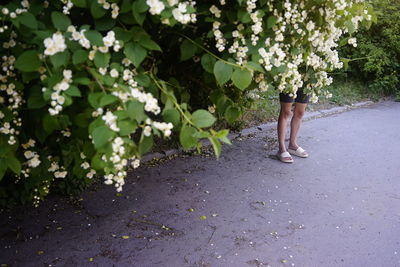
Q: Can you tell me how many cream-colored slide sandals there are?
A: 2